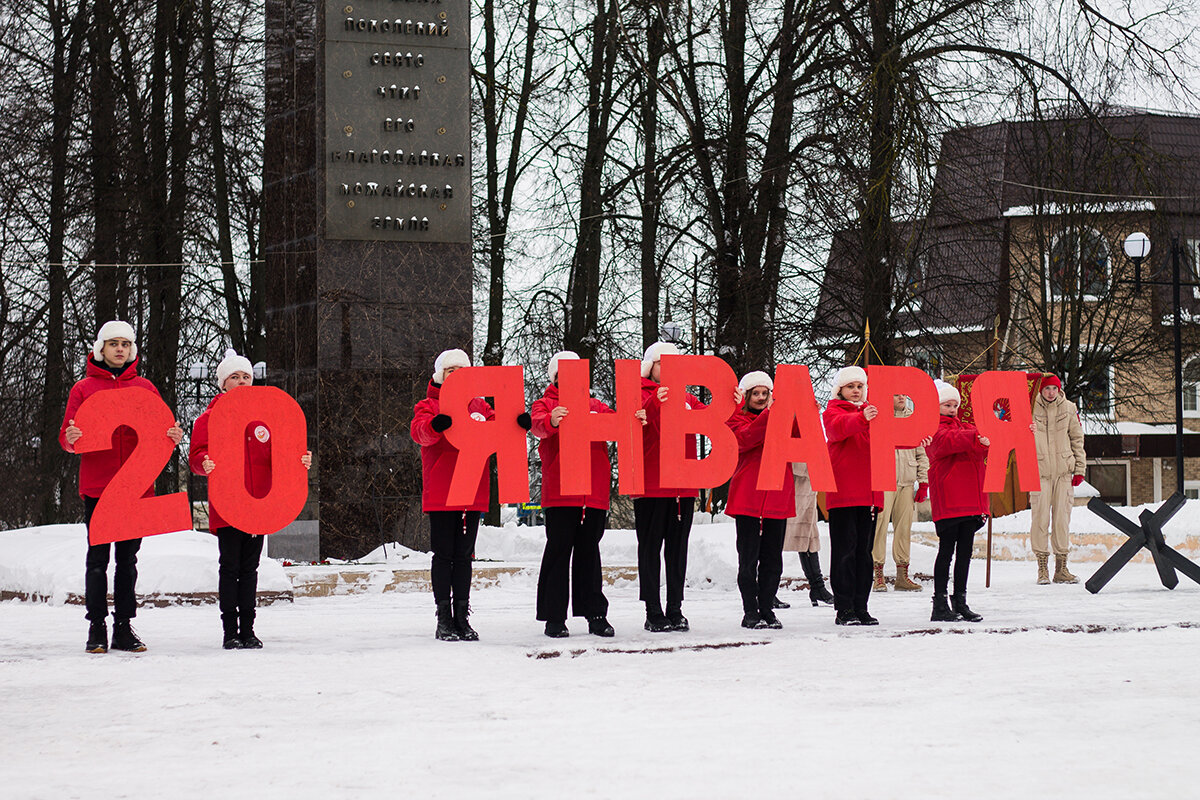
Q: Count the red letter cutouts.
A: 6